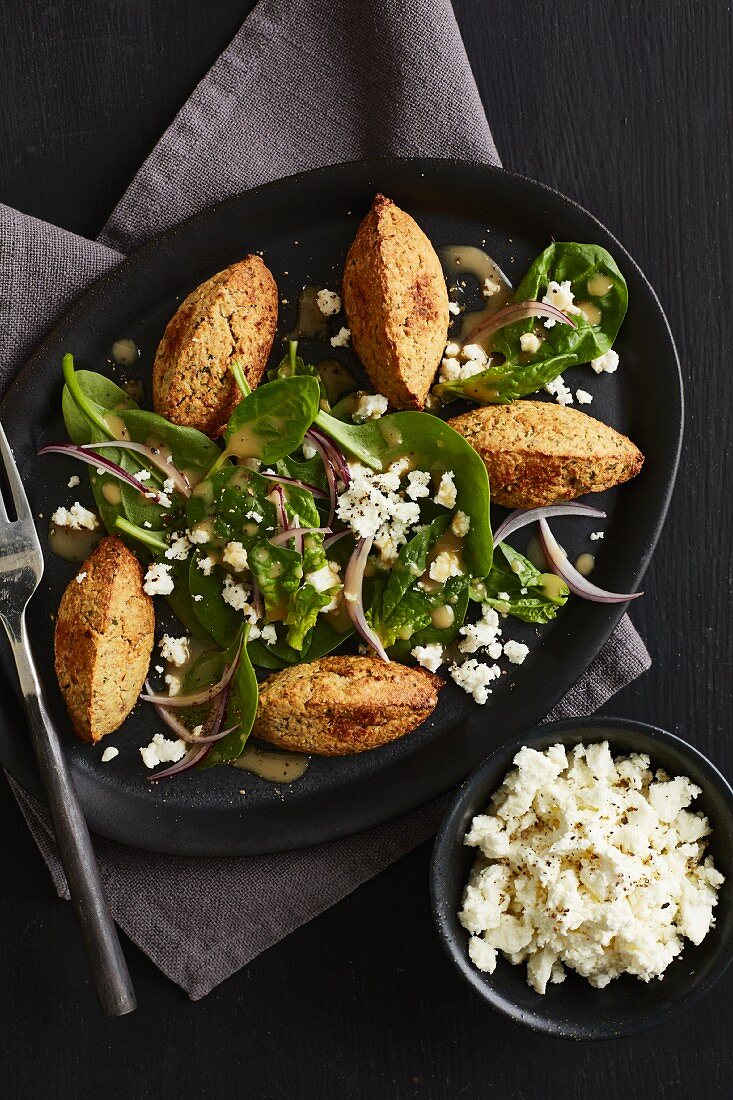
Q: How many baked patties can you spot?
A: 5